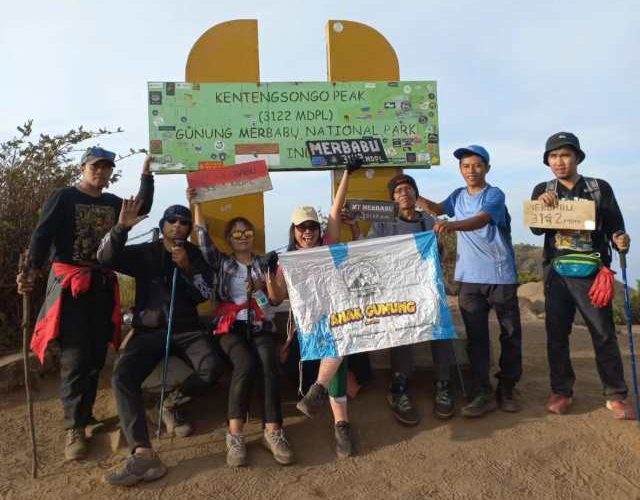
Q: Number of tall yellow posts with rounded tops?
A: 2